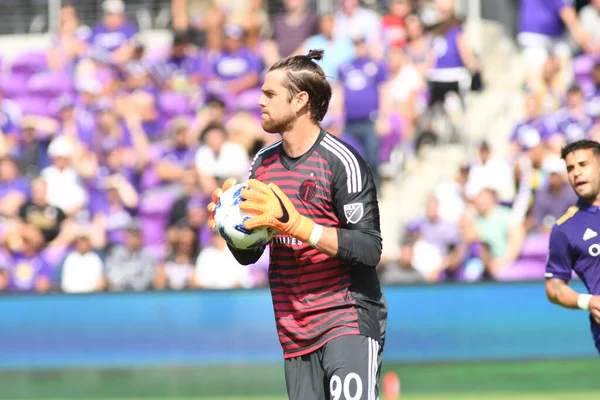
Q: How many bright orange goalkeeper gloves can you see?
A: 2